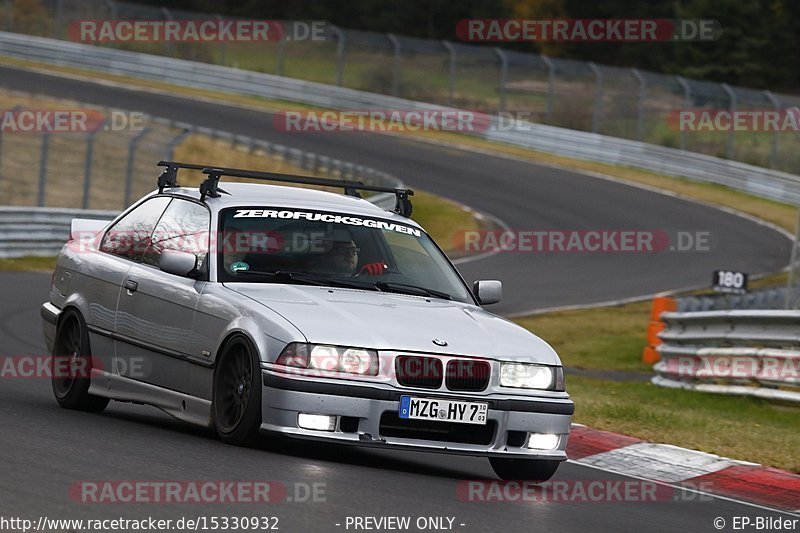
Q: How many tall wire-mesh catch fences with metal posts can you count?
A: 2